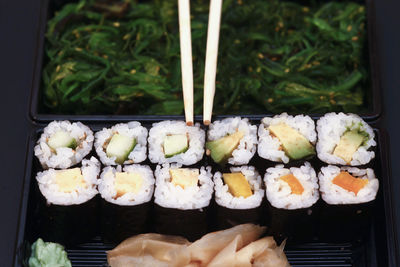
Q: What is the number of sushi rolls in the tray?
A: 12